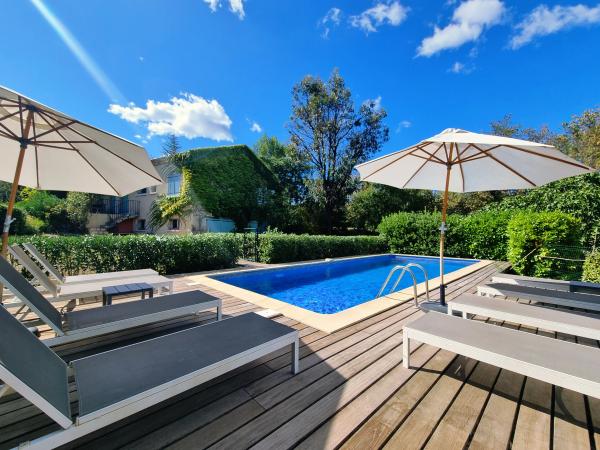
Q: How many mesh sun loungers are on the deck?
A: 8